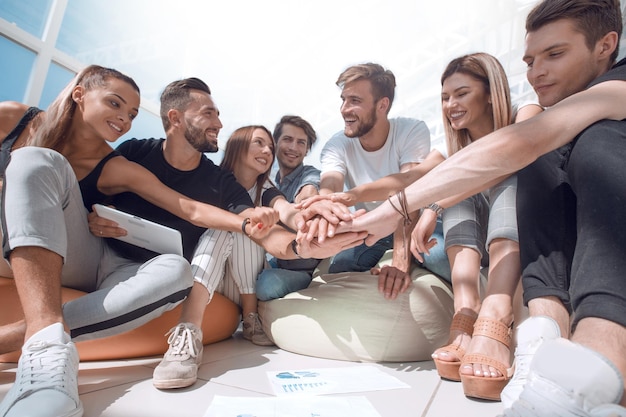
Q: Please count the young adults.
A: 7